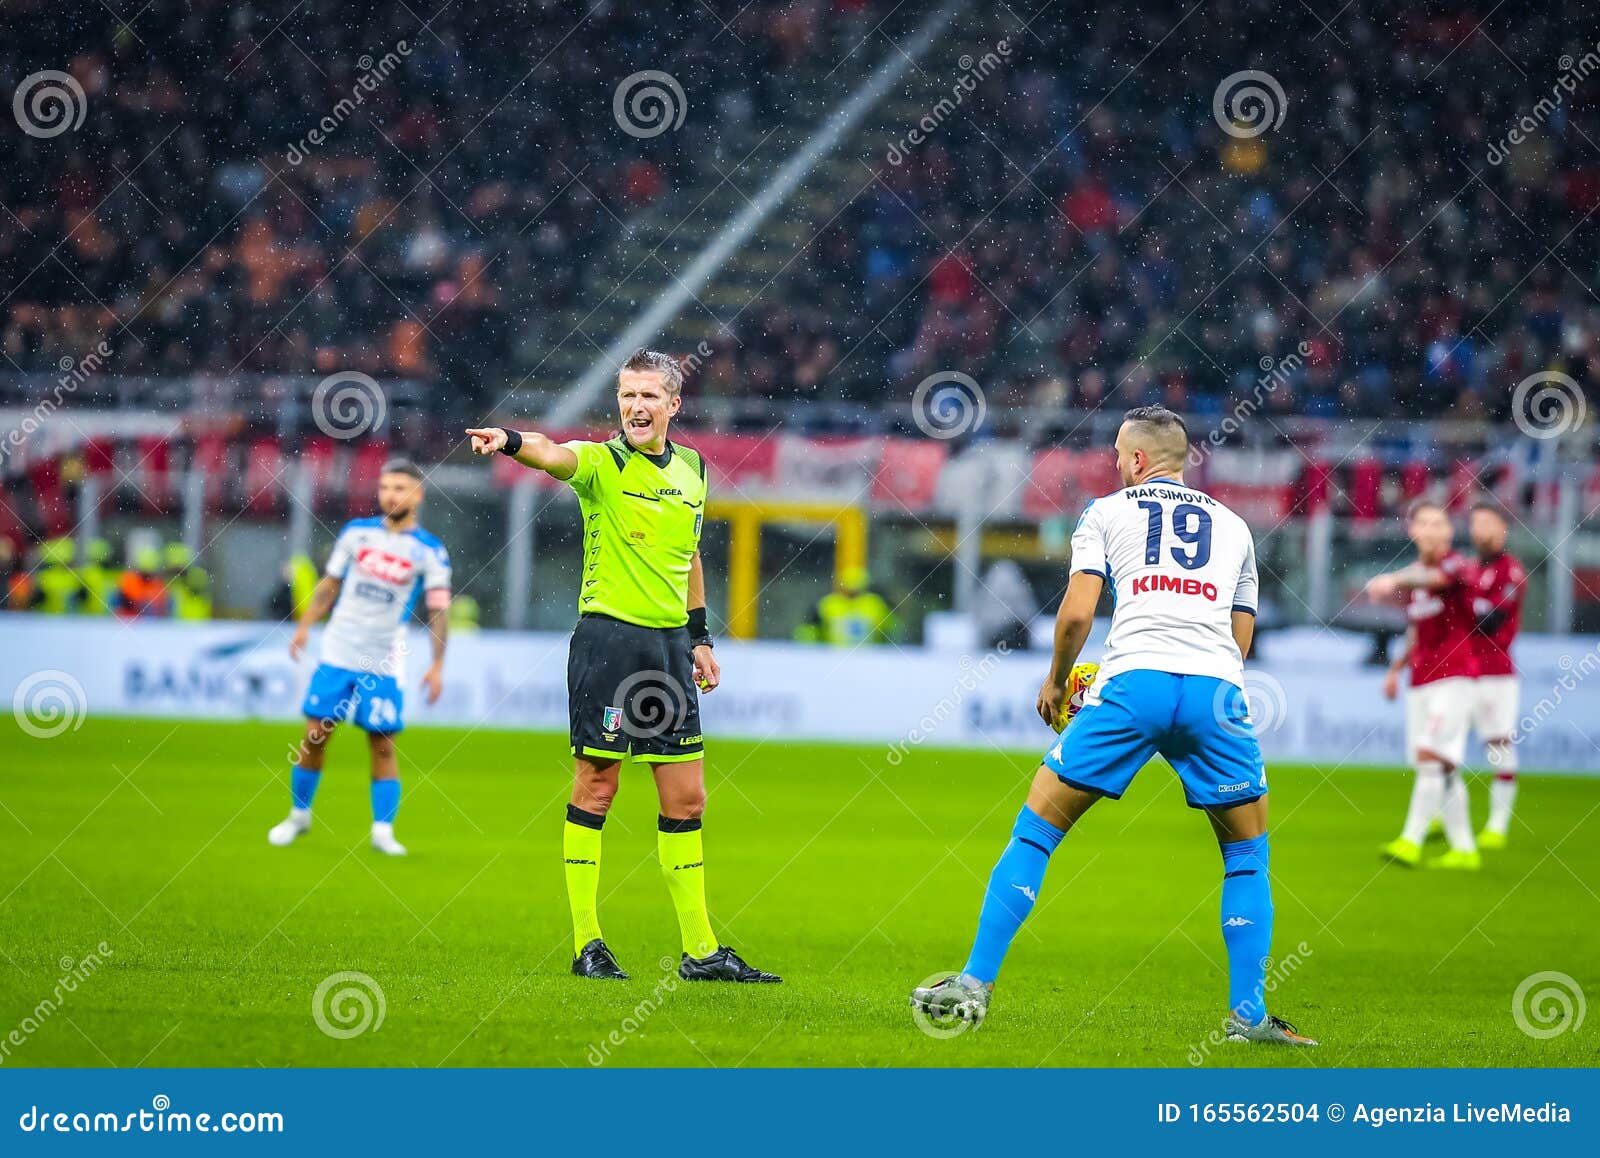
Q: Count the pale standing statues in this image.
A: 0